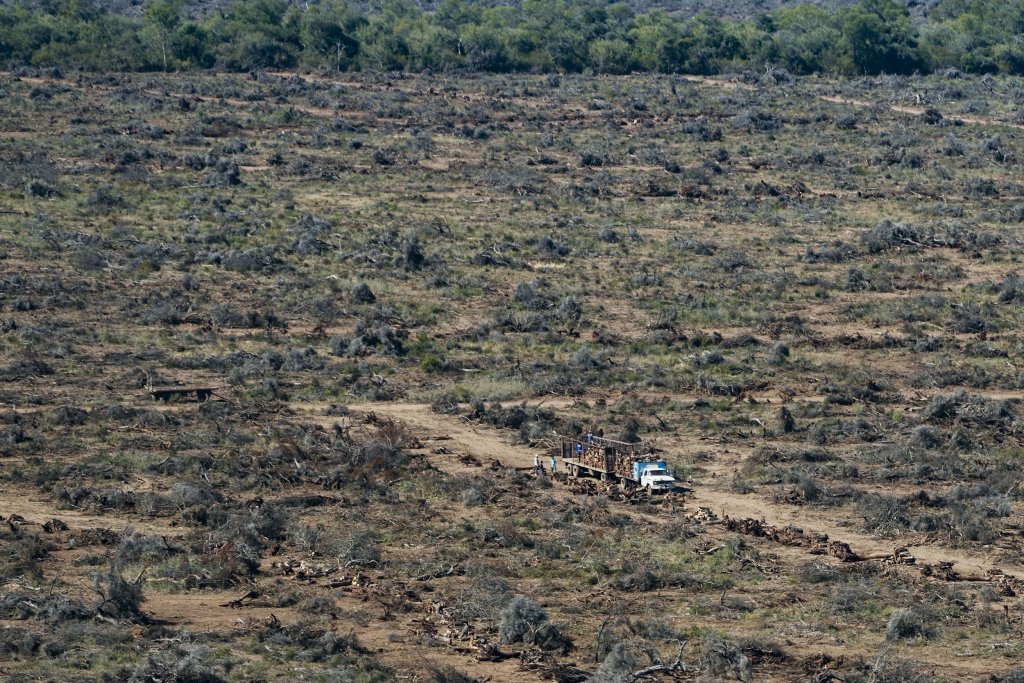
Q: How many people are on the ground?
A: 3